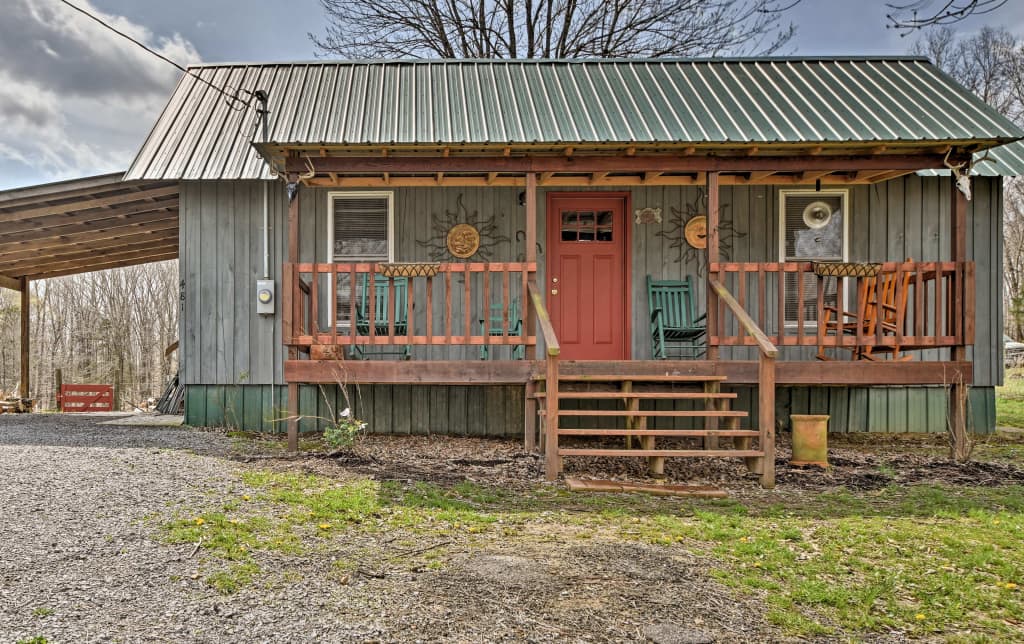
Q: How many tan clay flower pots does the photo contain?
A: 1